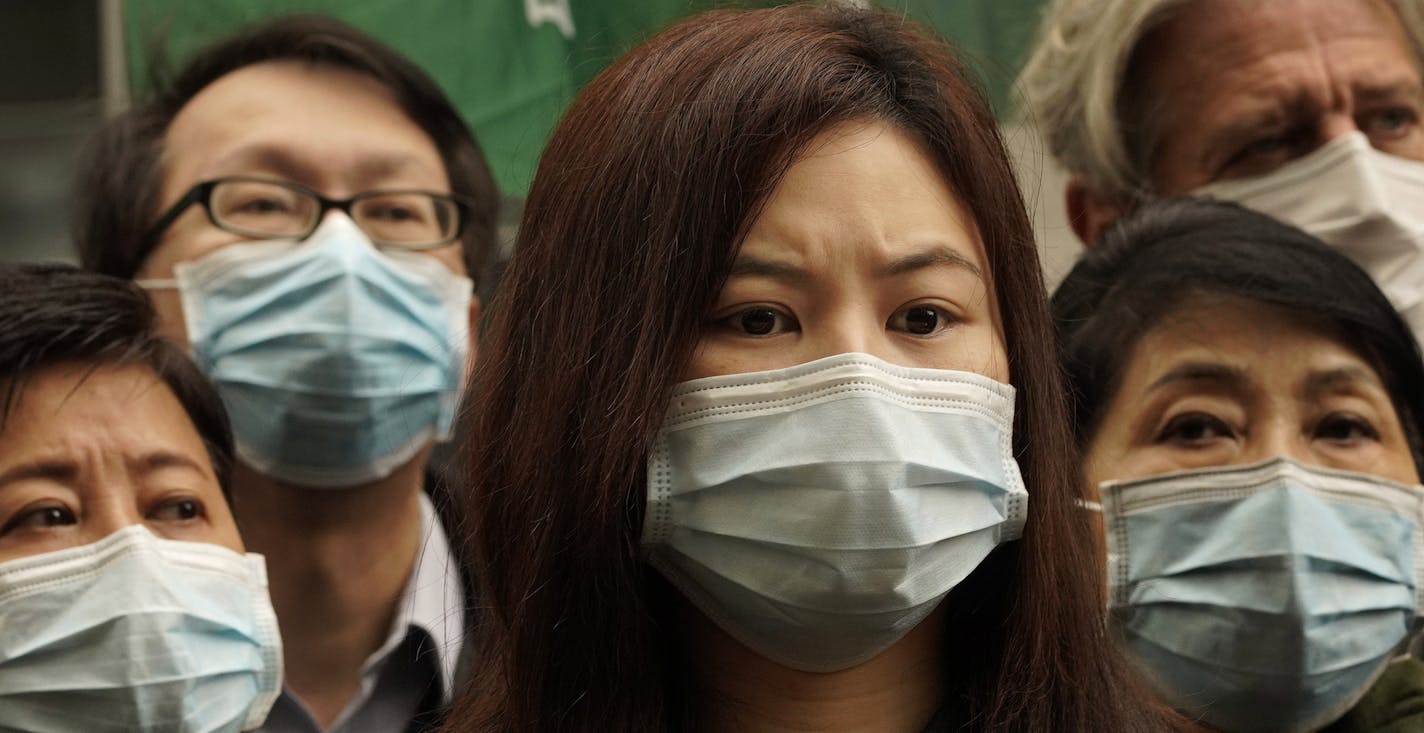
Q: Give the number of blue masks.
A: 4